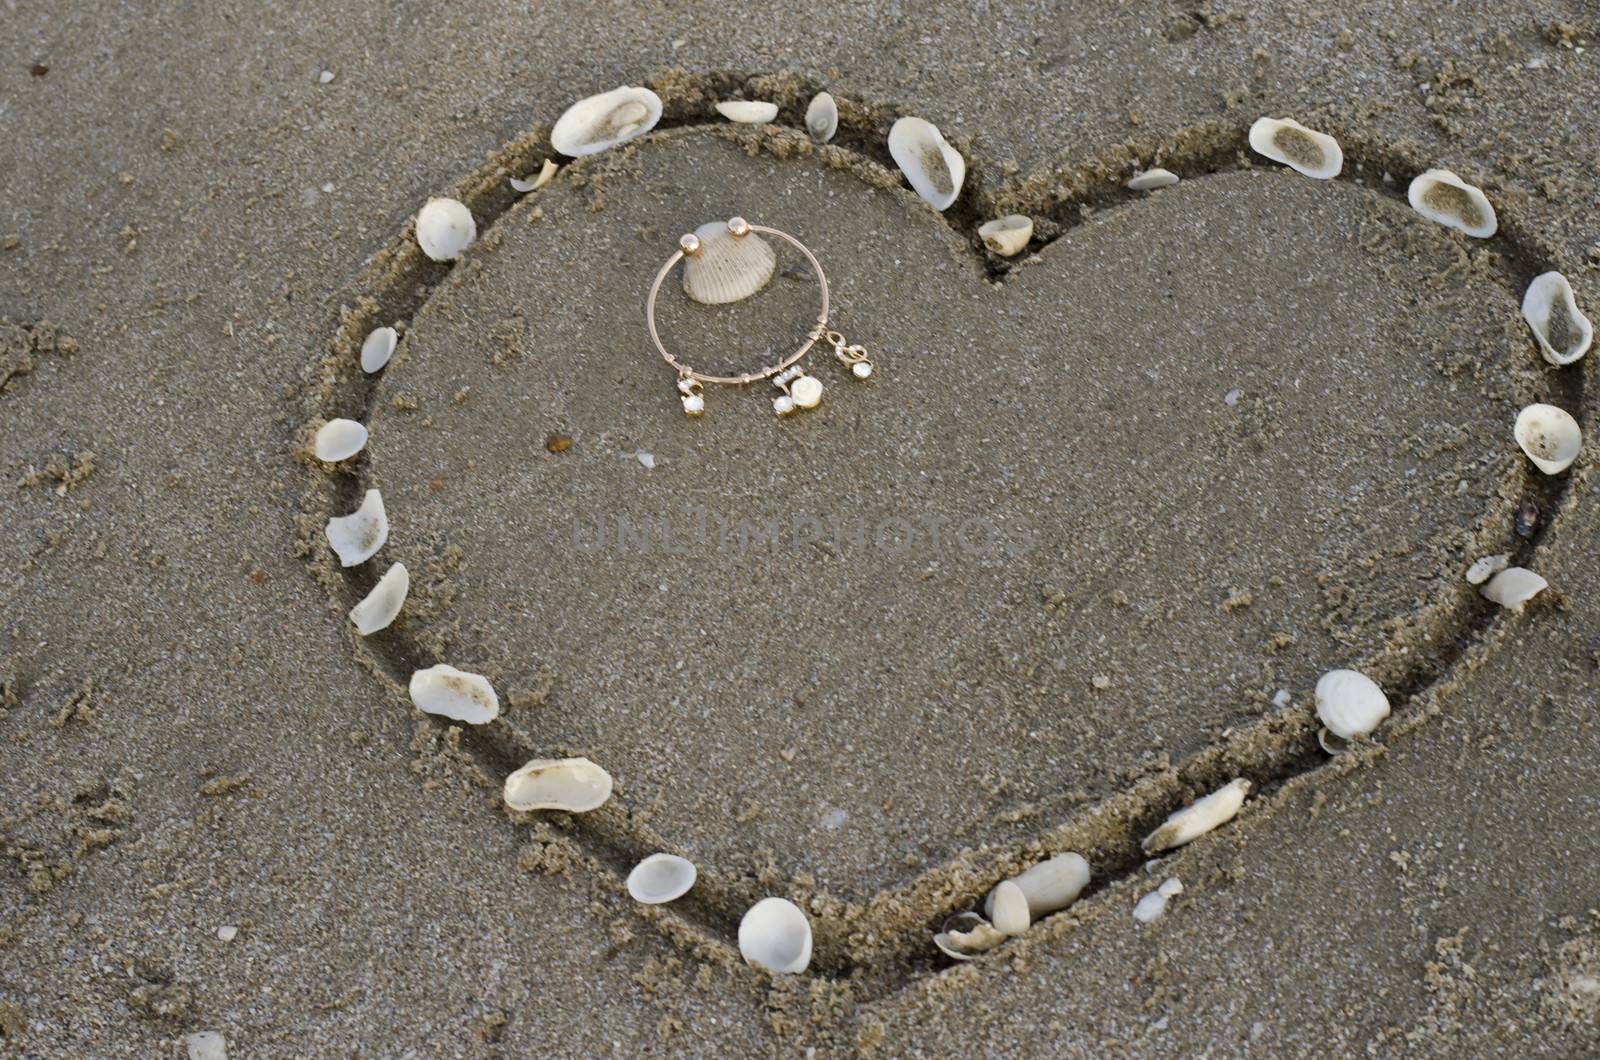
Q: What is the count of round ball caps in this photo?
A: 2